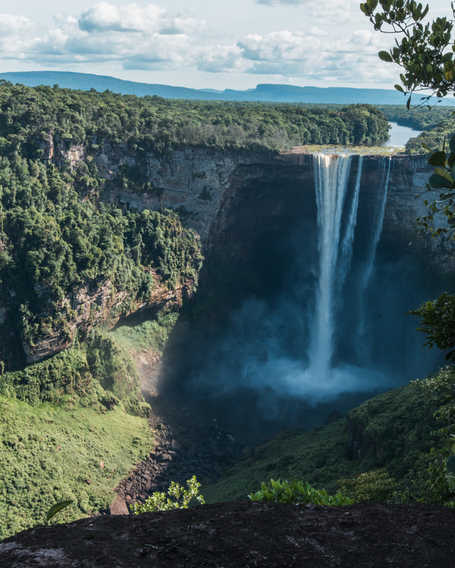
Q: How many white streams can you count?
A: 3